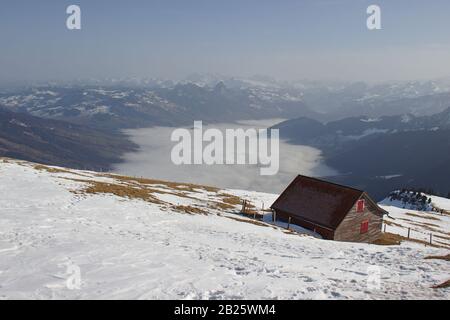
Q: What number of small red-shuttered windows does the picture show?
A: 2